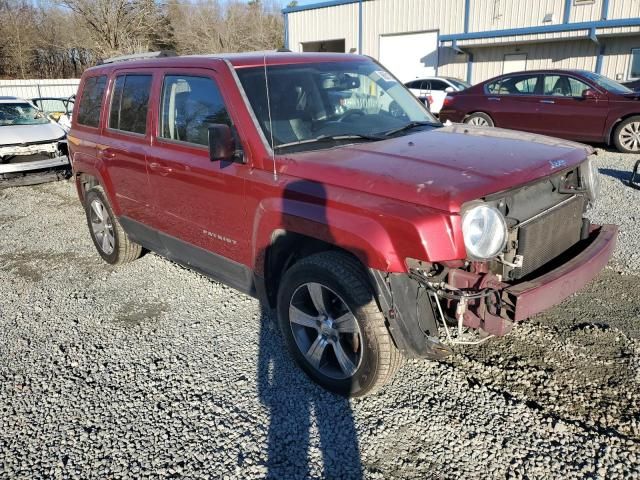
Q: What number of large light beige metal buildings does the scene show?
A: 1